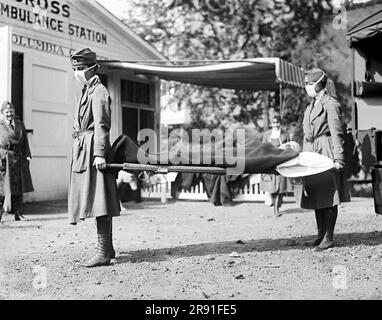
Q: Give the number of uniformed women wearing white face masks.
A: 2